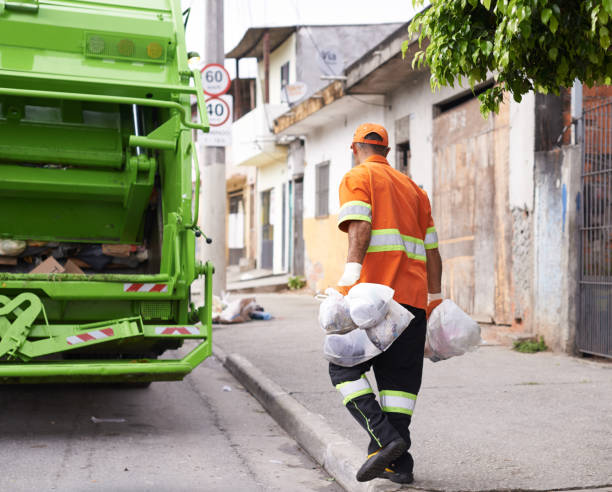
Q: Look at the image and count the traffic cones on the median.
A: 0